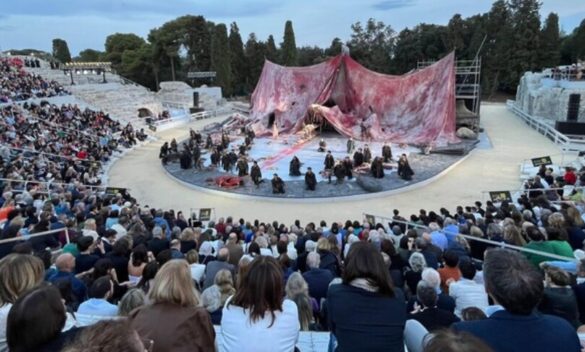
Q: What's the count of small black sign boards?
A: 5